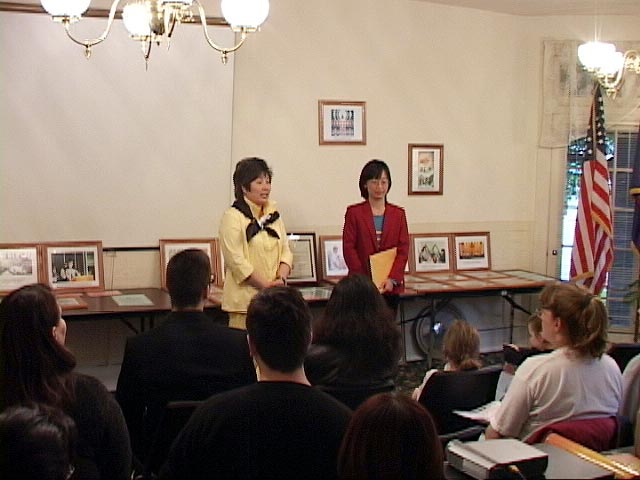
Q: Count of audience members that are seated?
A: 9